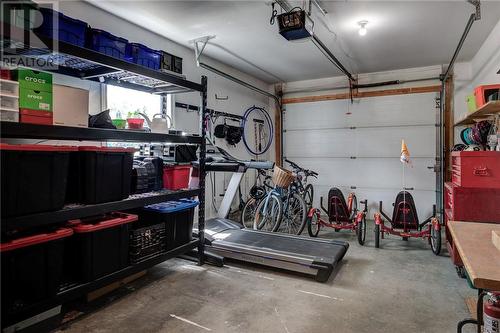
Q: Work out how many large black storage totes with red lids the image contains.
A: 4